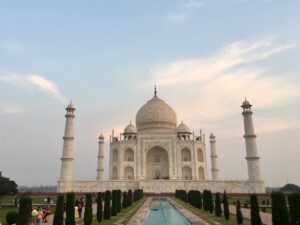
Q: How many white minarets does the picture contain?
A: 4